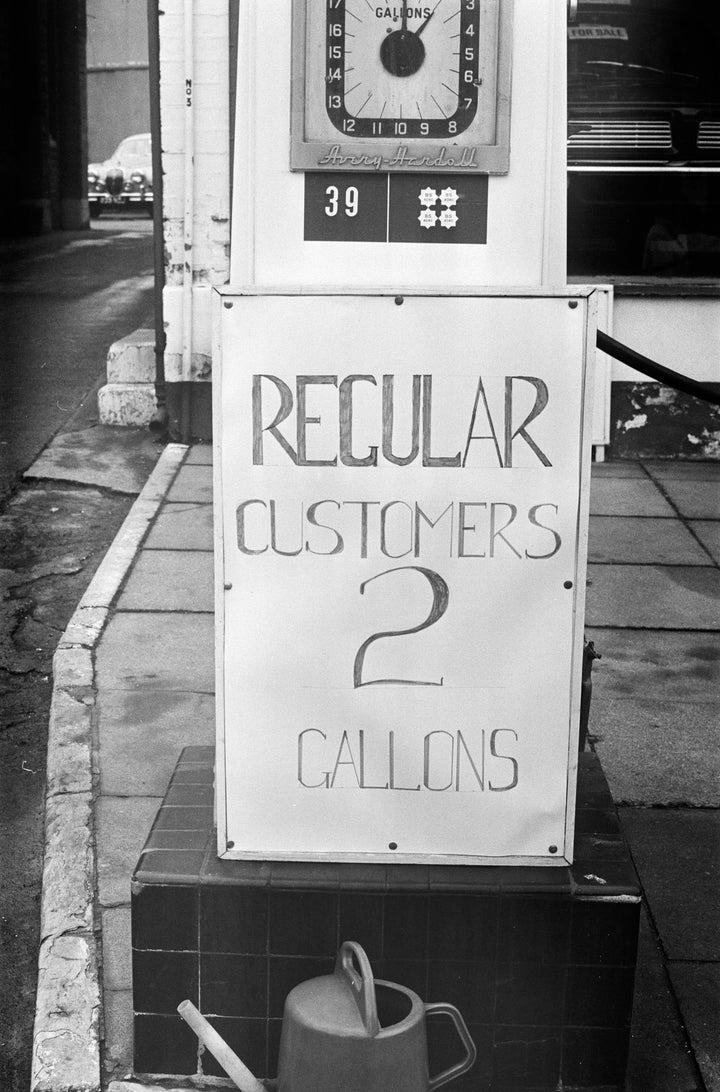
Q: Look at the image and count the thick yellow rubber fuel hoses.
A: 0